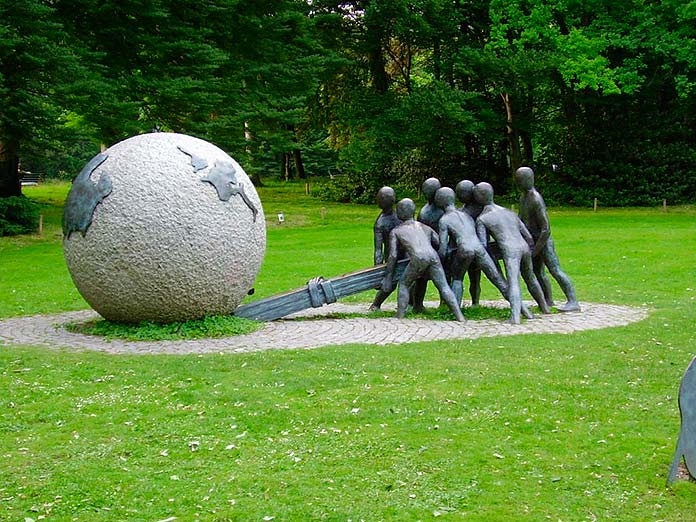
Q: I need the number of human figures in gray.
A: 7